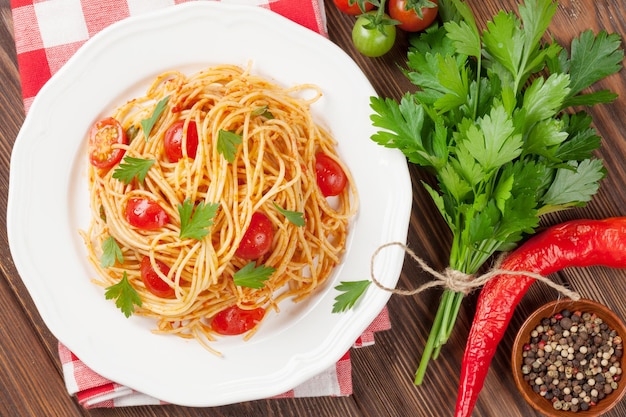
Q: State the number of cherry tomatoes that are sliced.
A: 7